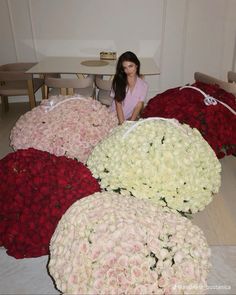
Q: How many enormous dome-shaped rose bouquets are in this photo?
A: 5